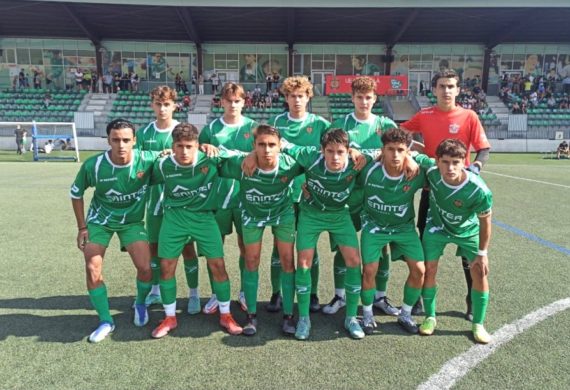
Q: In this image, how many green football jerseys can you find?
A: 10